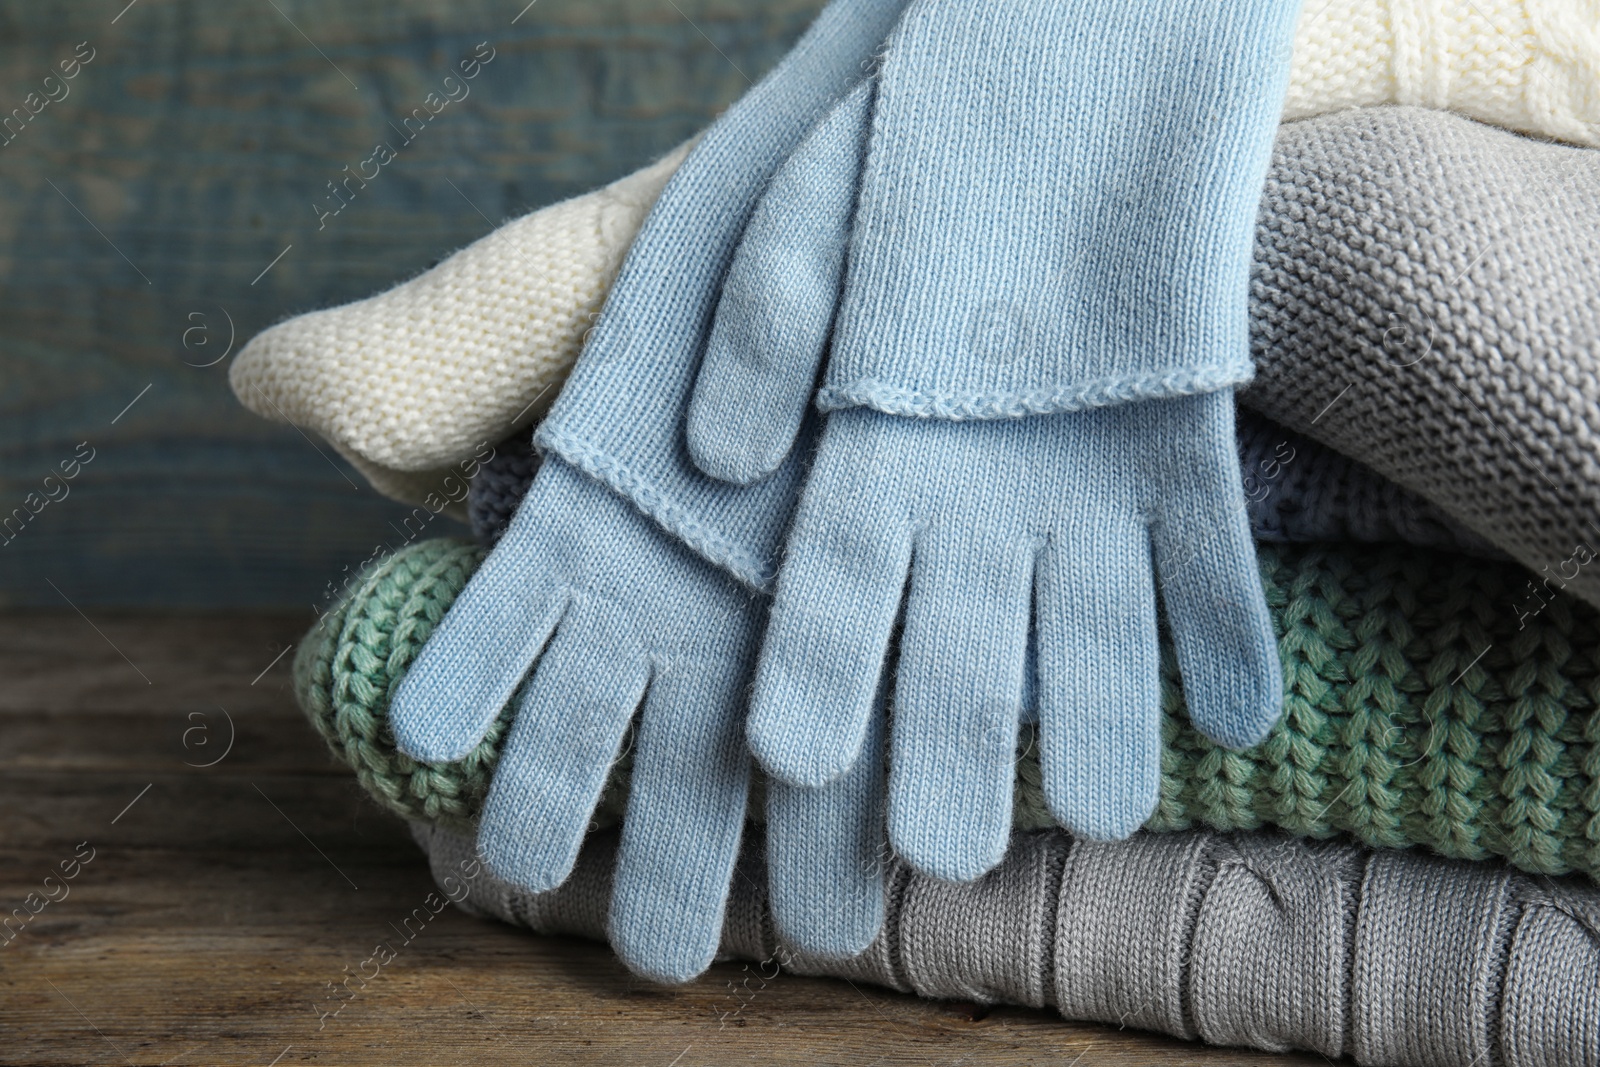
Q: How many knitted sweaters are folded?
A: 5